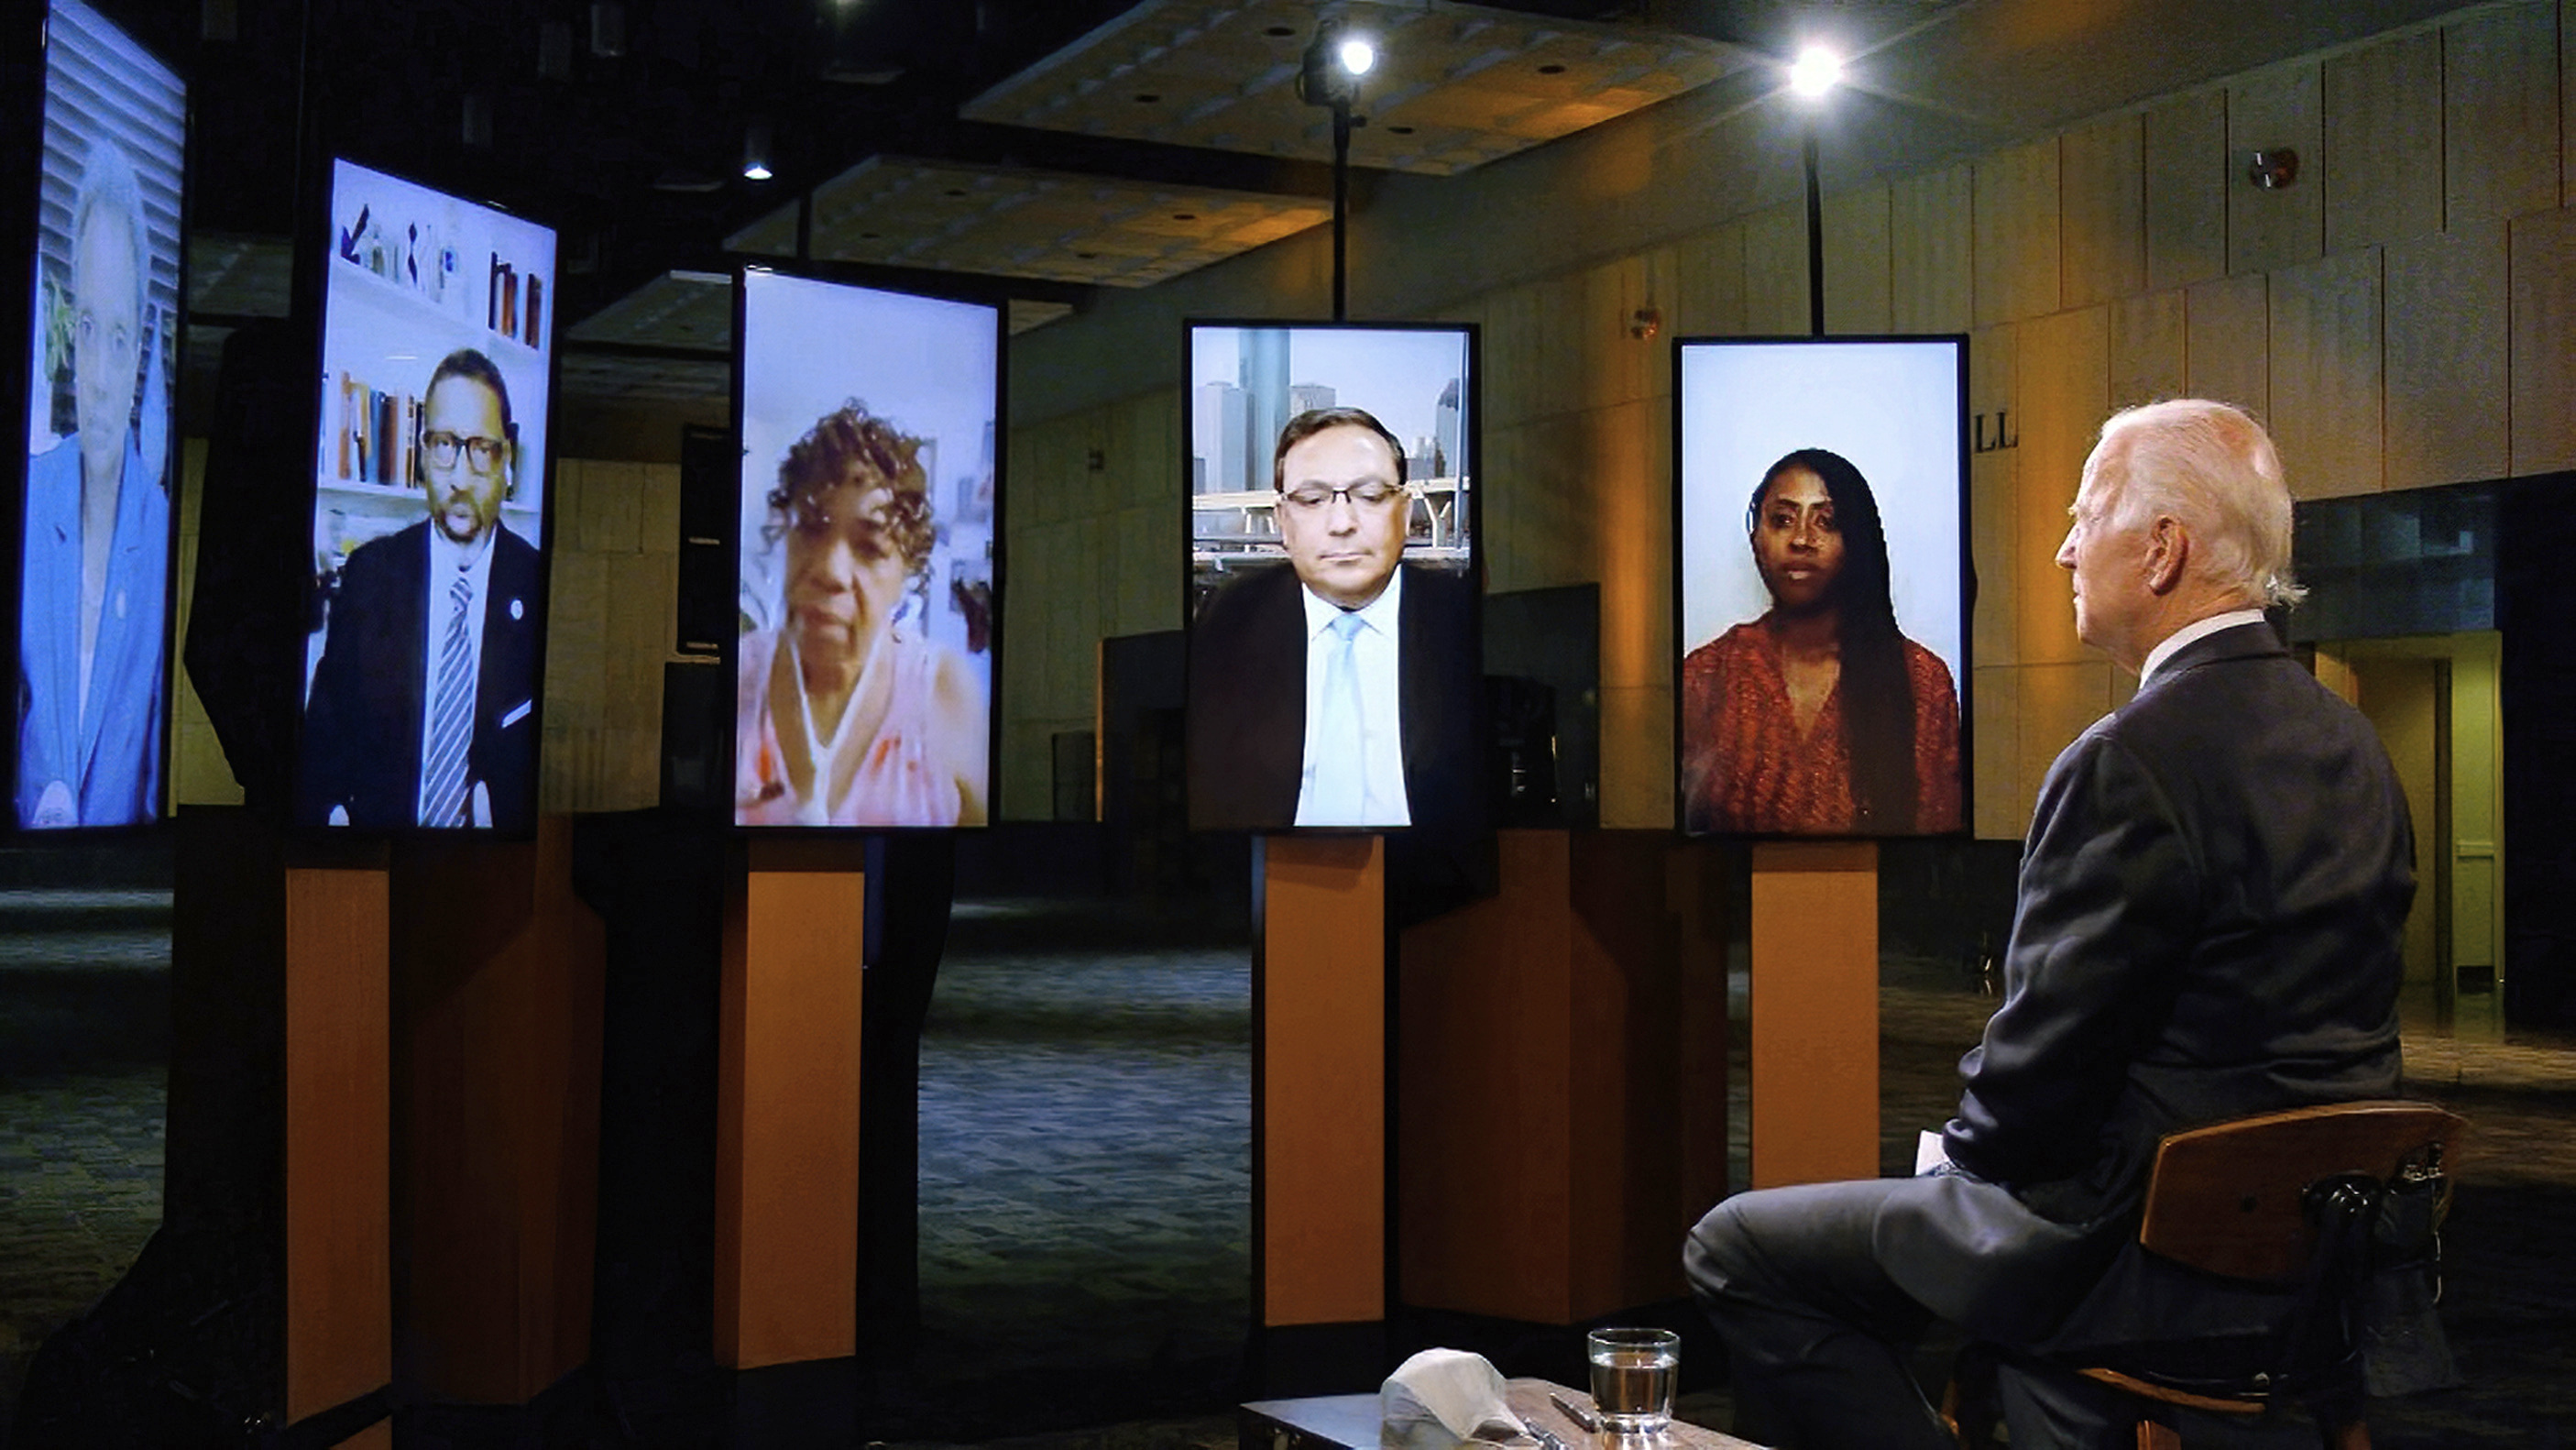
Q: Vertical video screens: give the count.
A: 5